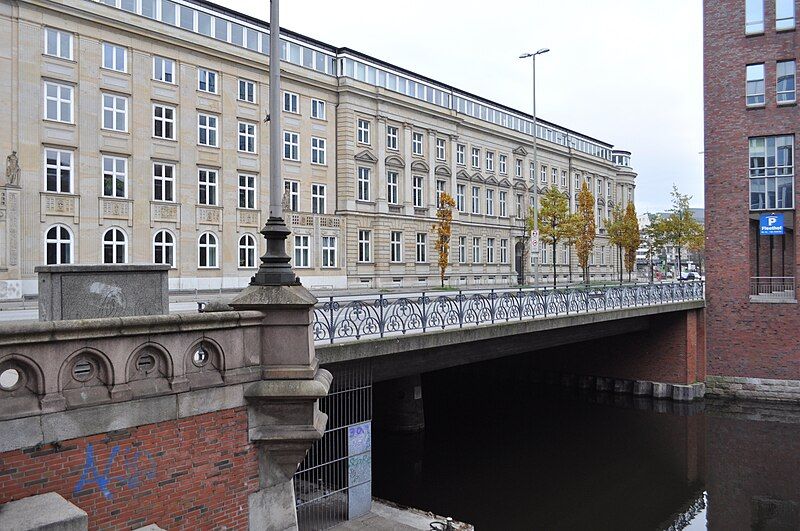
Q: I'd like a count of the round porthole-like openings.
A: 4